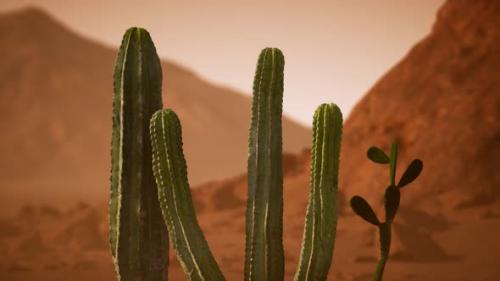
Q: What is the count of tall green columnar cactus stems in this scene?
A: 4